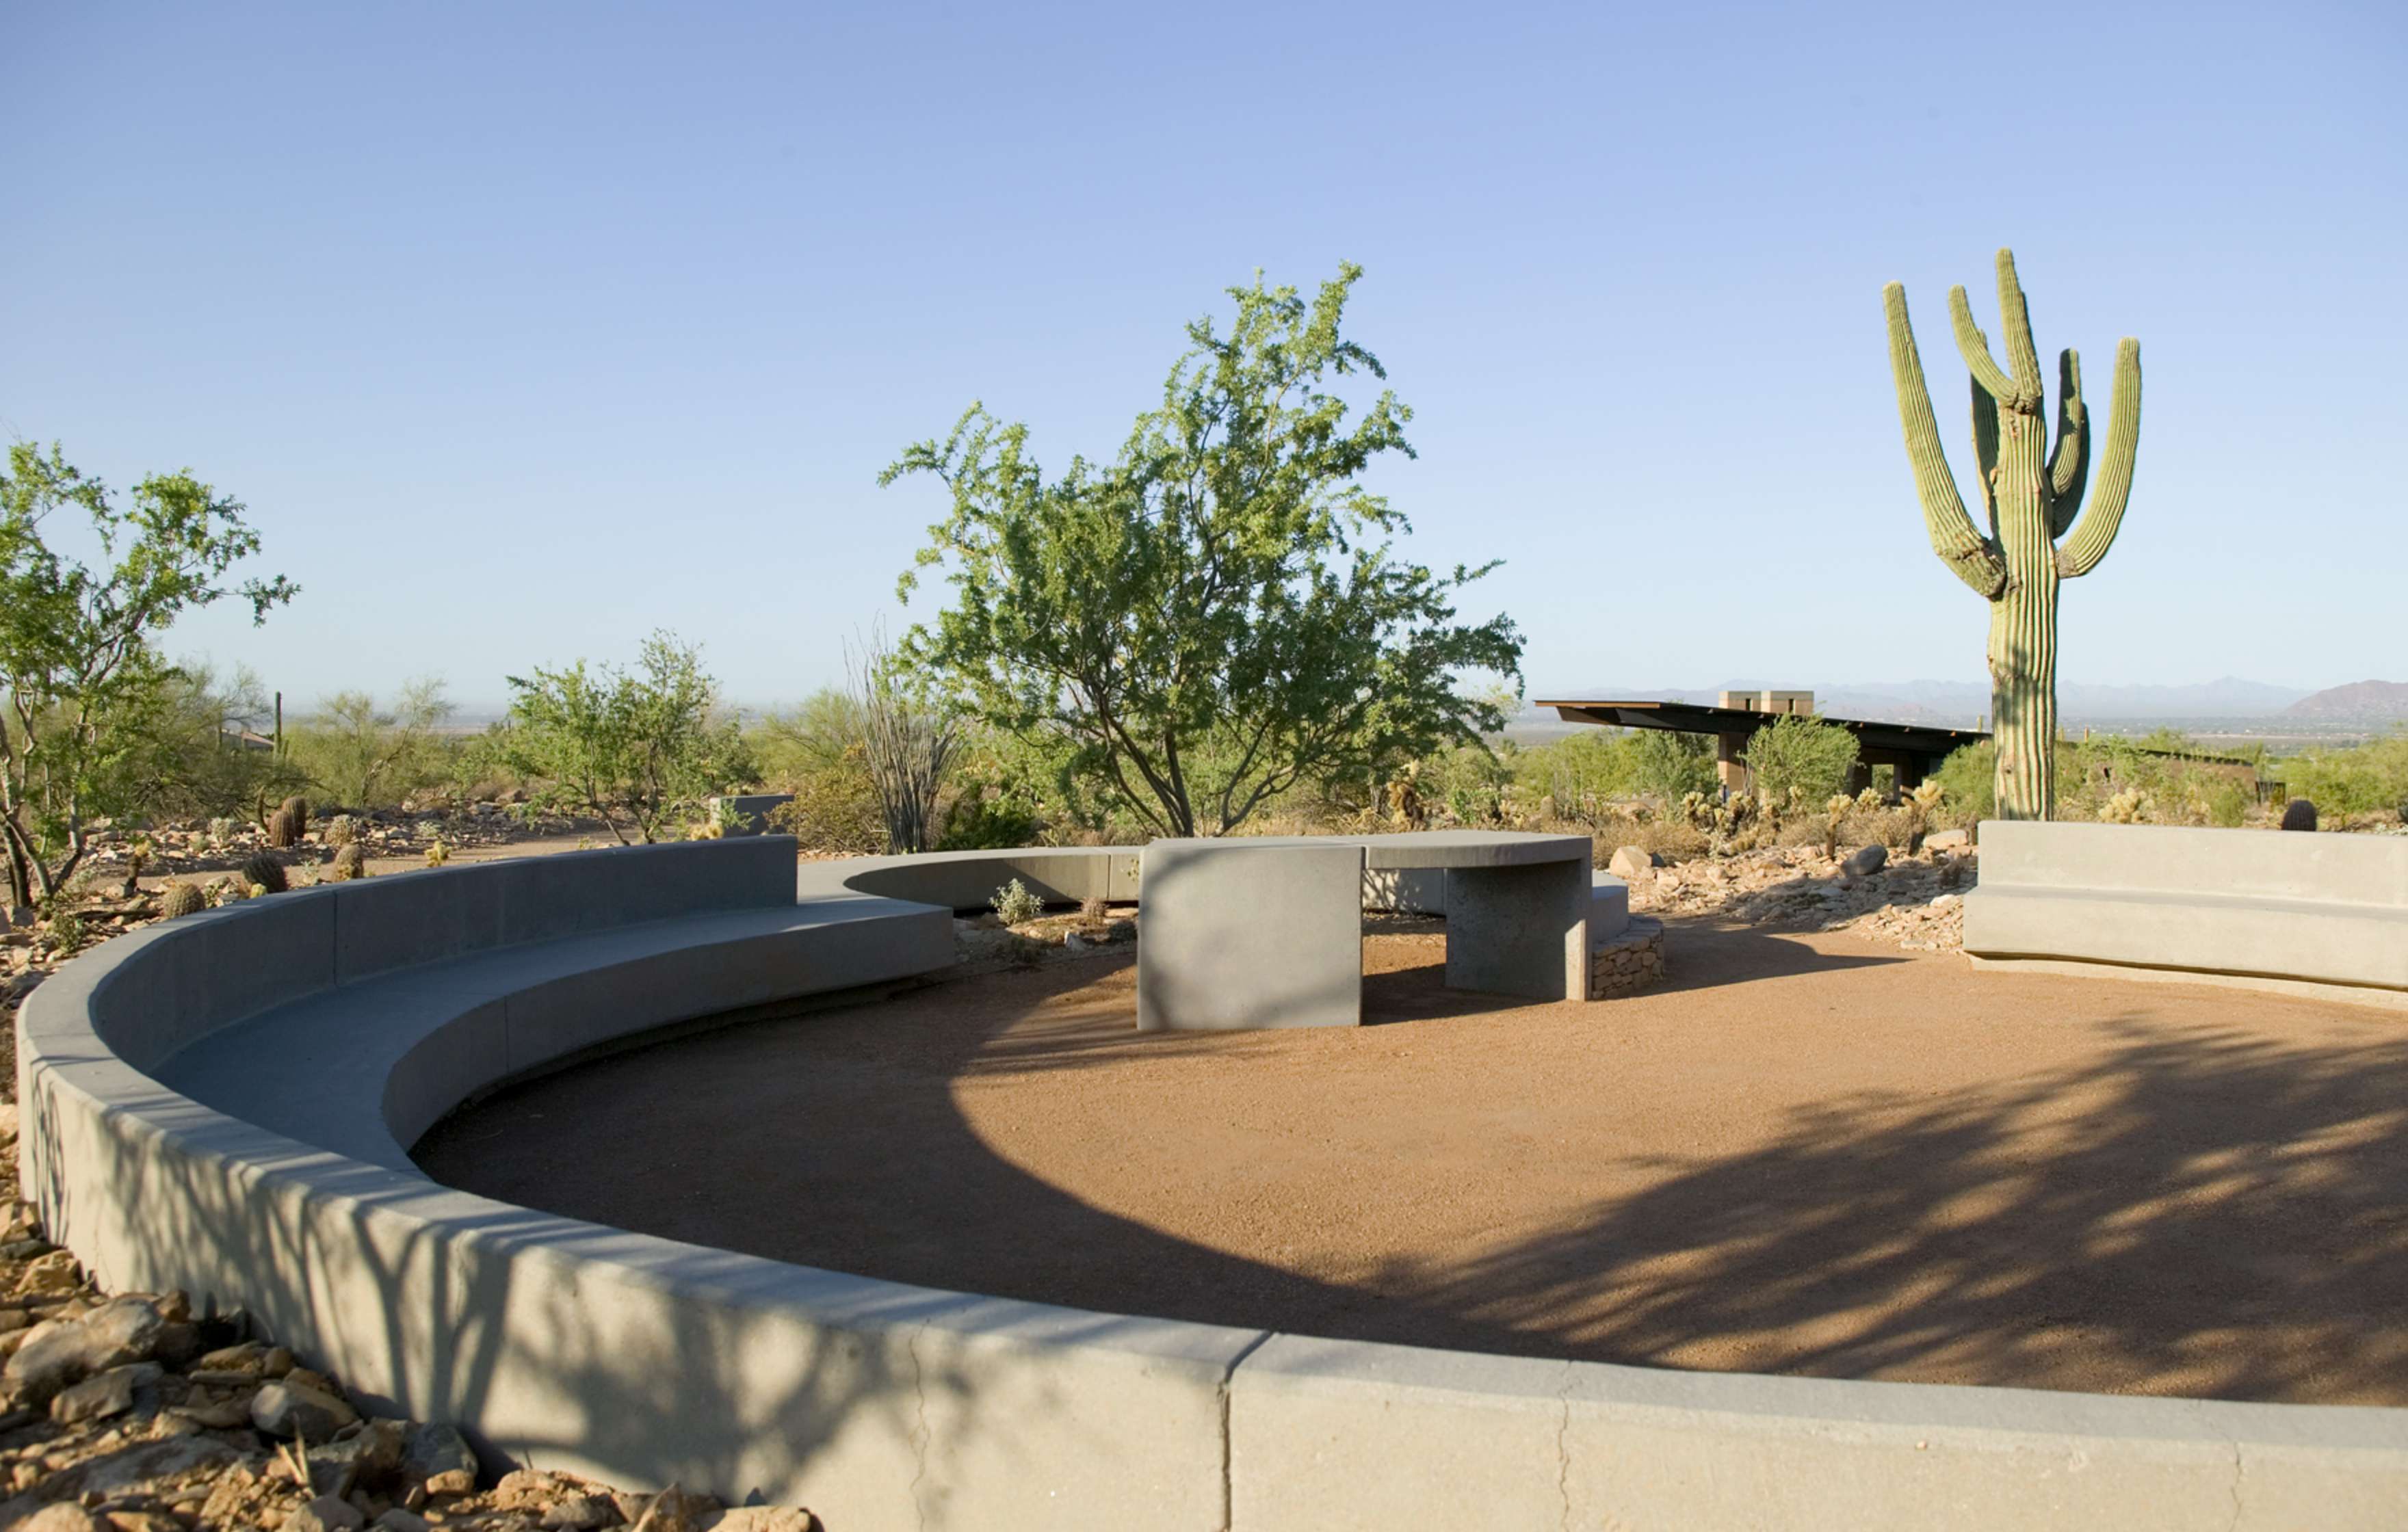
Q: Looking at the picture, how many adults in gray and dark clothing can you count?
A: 0